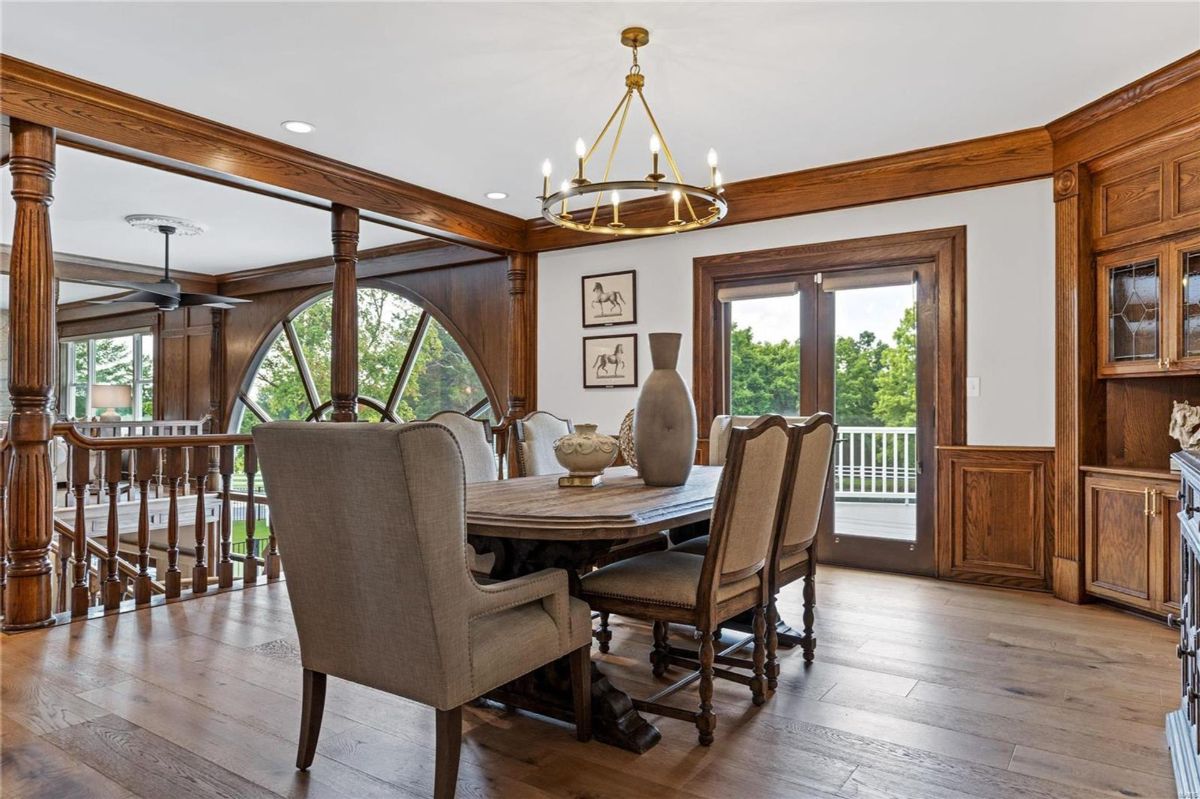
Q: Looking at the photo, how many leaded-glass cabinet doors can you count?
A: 2